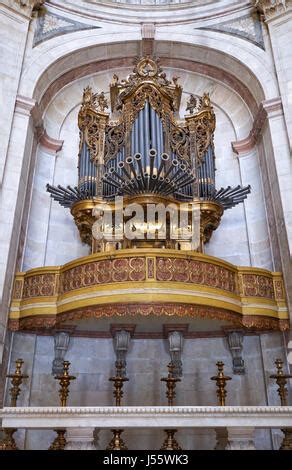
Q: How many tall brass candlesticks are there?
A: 6